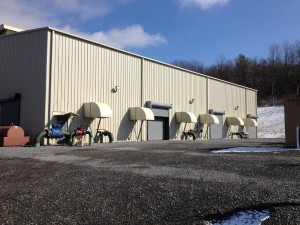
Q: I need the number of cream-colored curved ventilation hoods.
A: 6